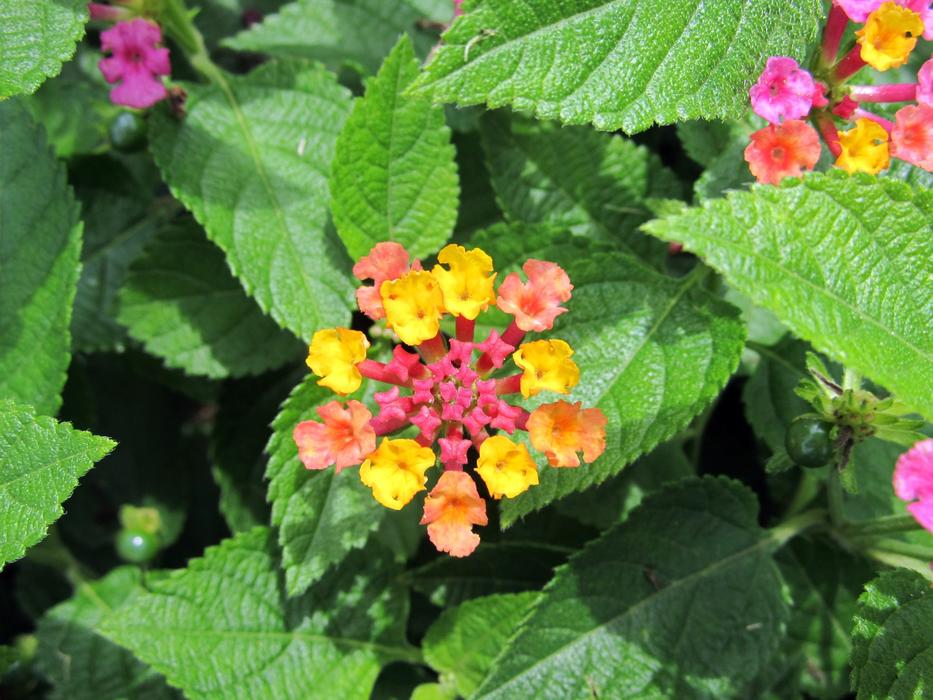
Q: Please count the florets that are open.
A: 11